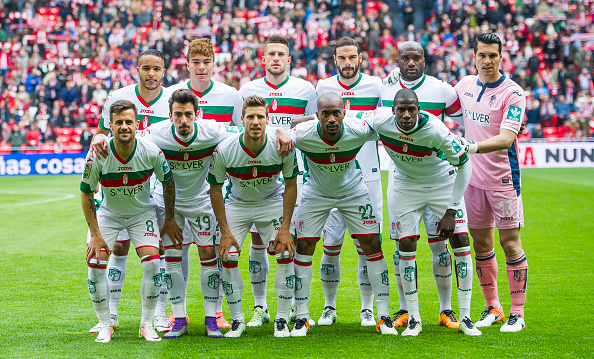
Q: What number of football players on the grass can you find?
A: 11